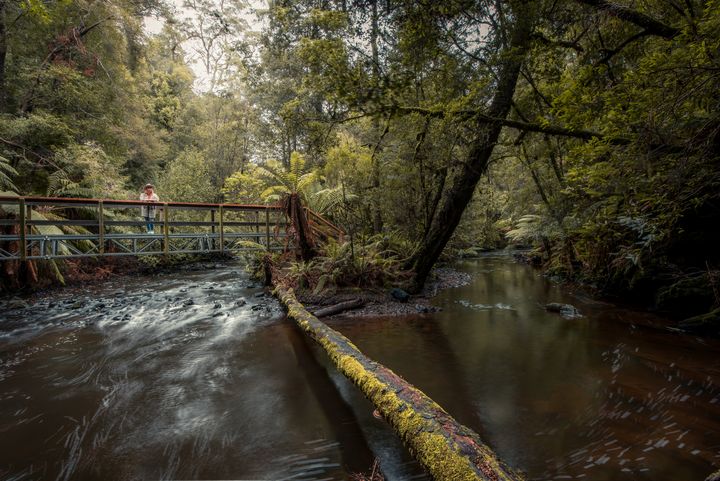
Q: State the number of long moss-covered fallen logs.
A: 1